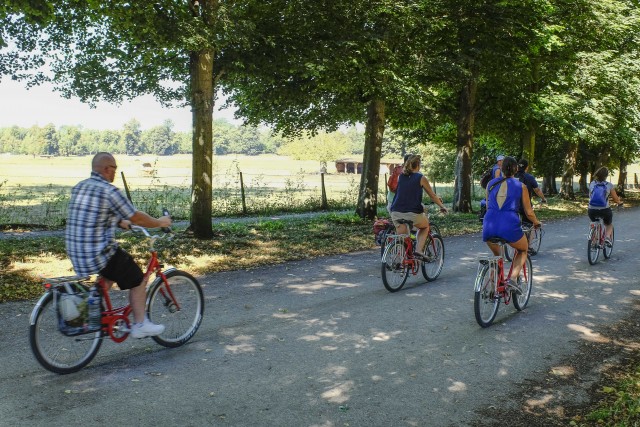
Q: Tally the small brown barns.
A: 1